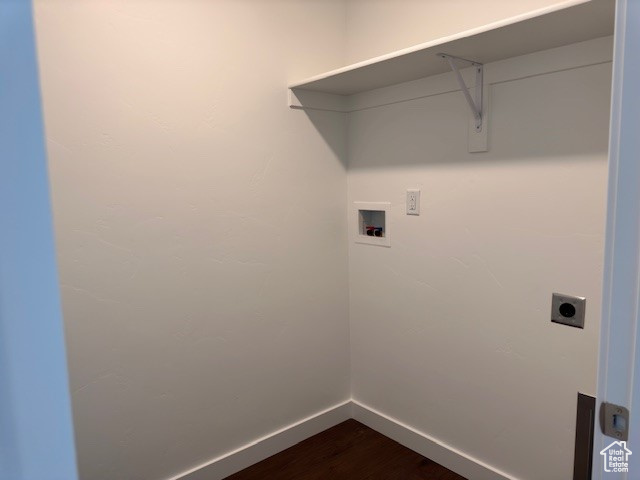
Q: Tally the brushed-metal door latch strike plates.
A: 1